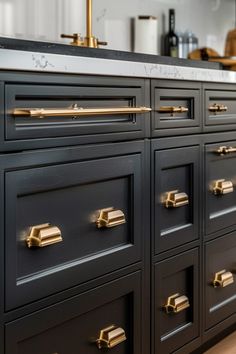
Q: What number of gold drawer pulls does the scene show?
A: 11